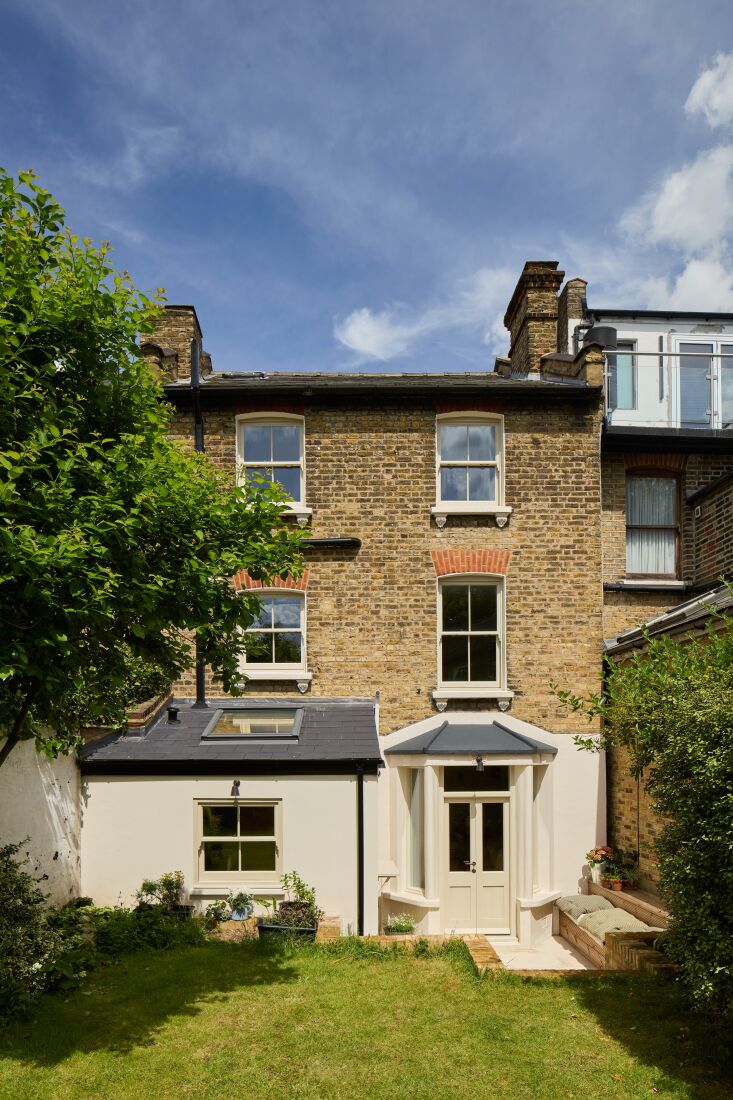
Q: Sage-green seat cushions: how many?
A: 2